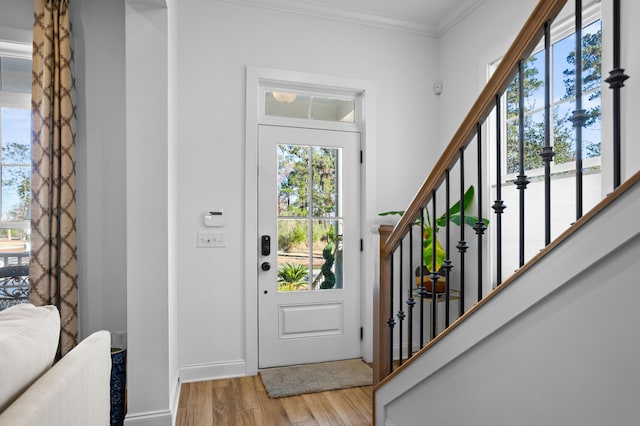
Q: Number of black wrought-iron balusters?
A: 13